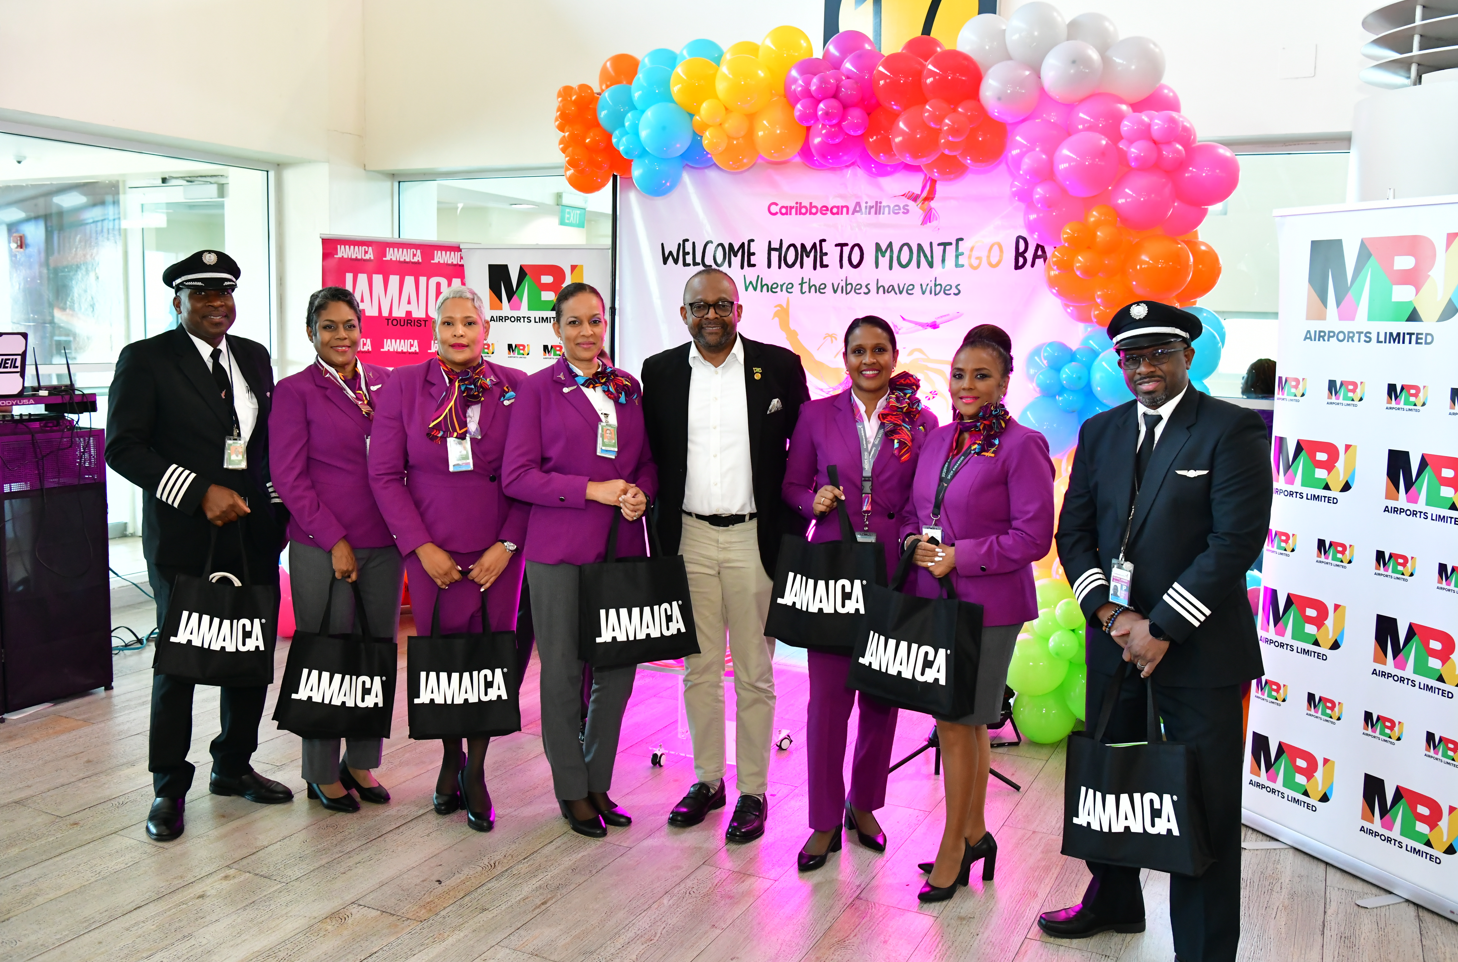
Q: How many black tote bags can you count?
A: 7